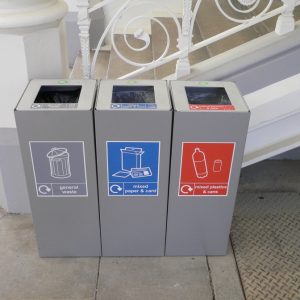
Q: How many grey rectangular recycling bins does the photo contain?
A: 3